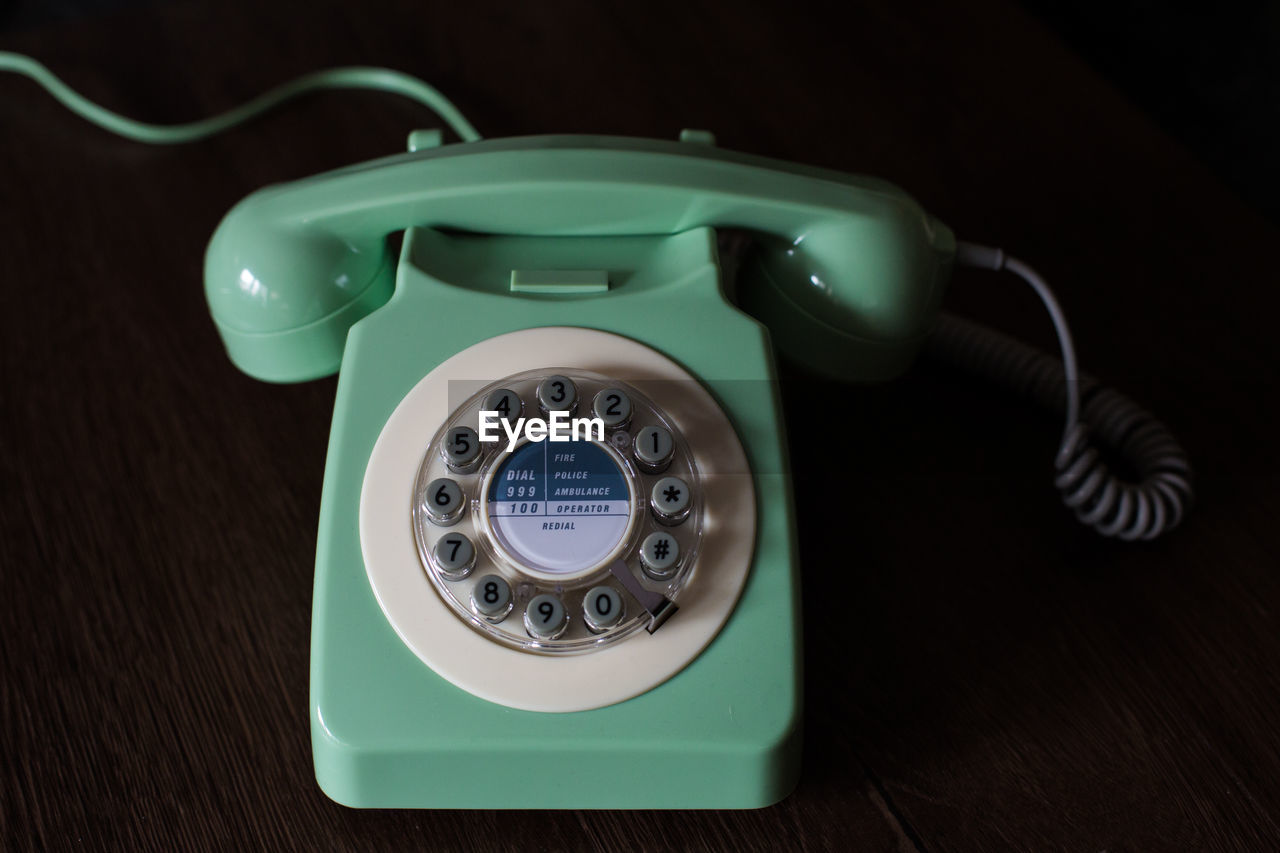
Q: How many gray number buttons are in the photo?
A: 10